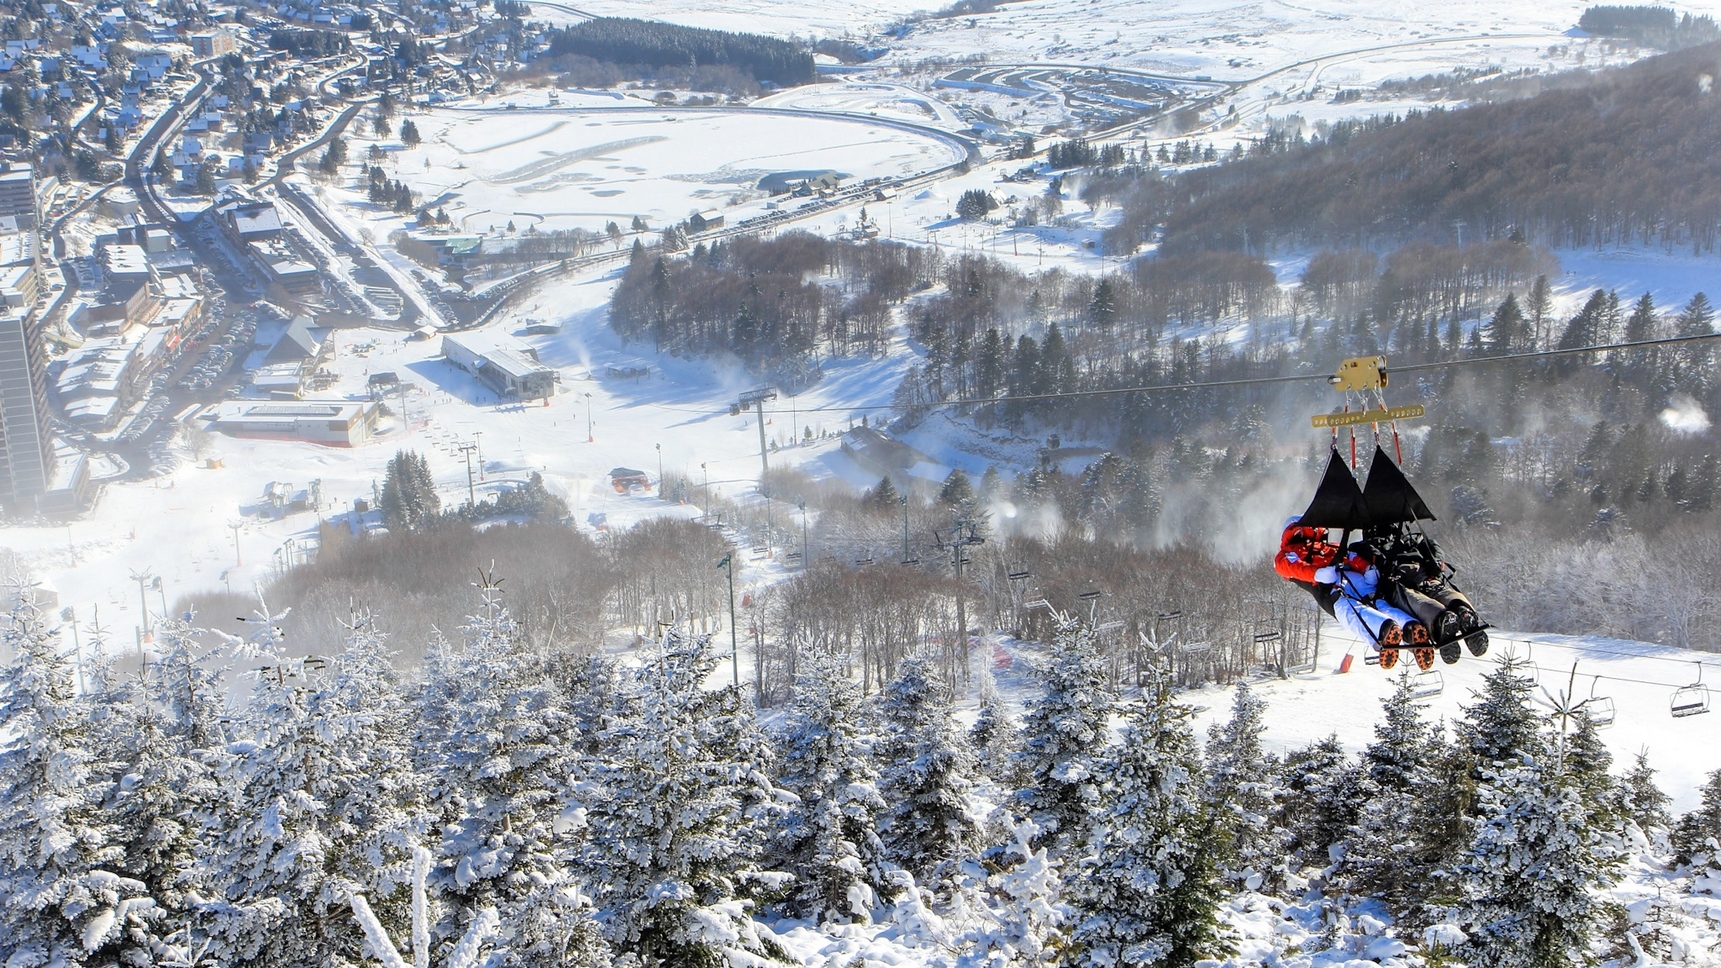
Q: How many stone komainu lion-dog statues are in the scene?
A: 0